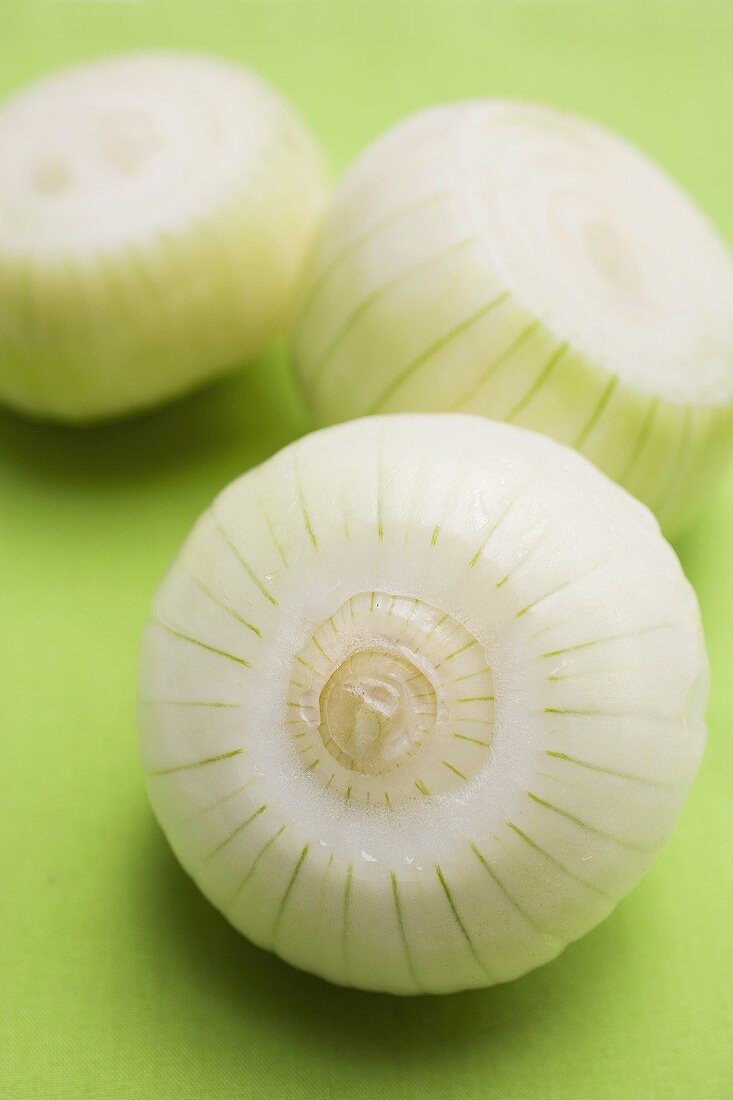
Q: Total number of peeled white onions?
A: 3